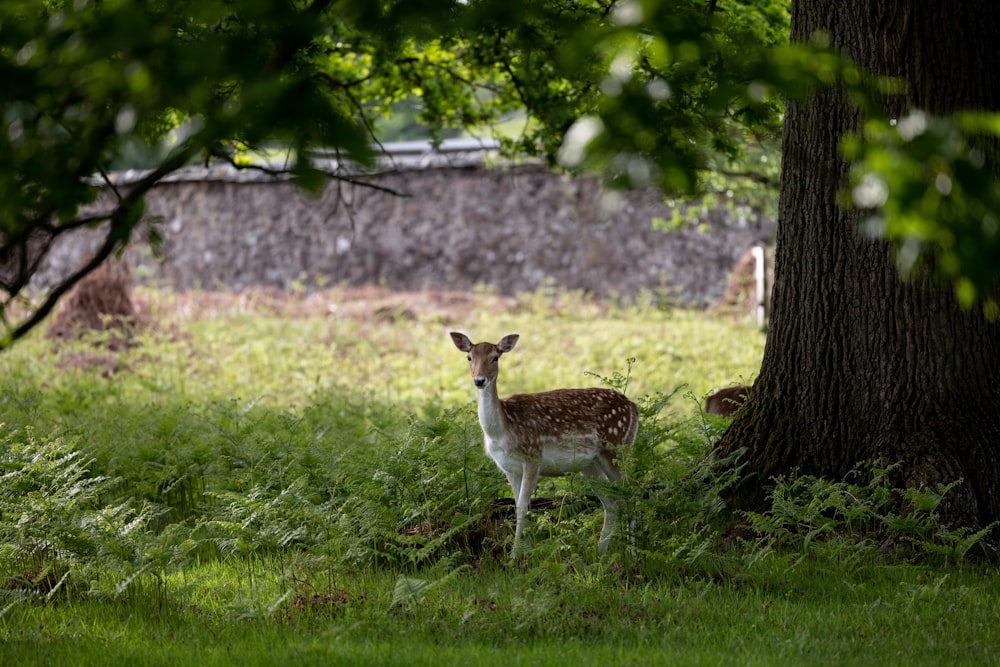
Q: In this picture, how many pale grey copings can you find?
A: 1